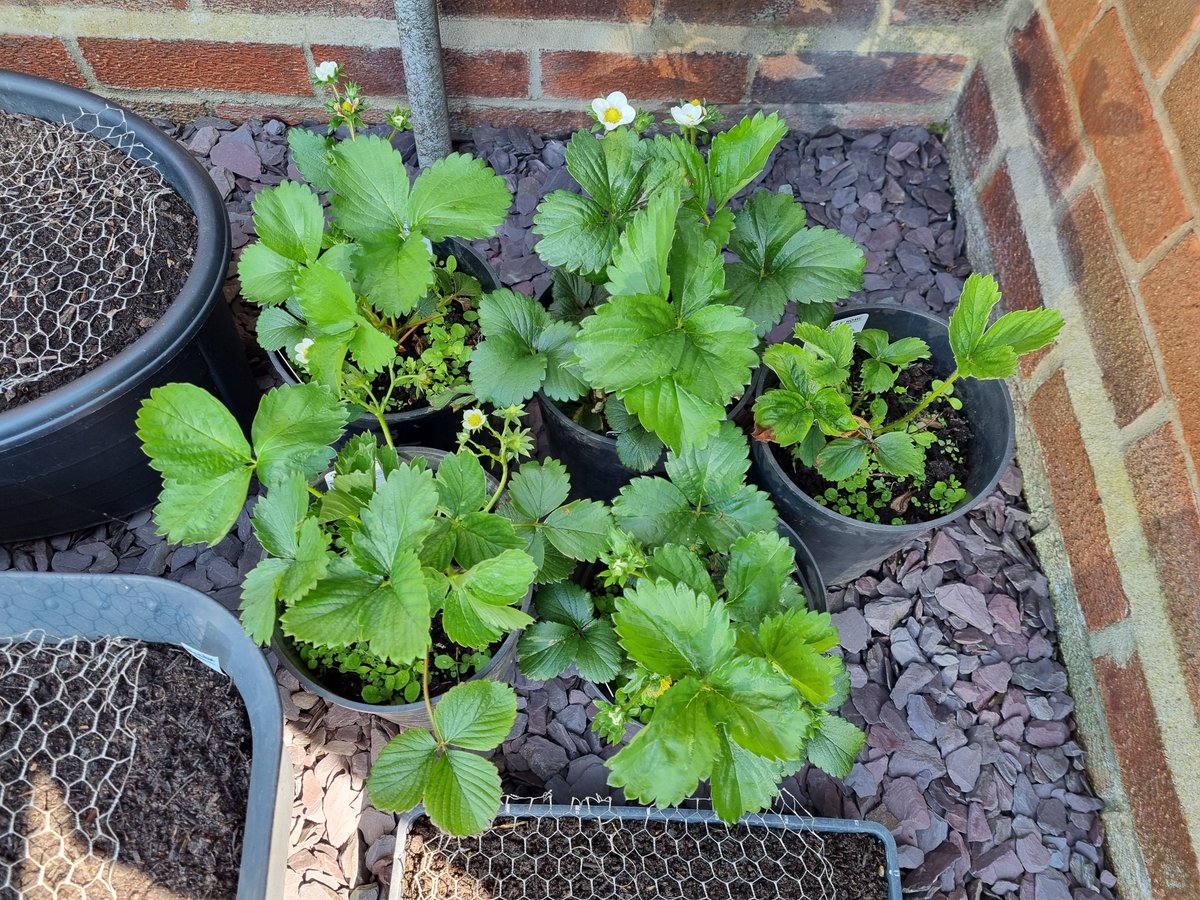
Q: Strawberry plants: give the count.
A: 5